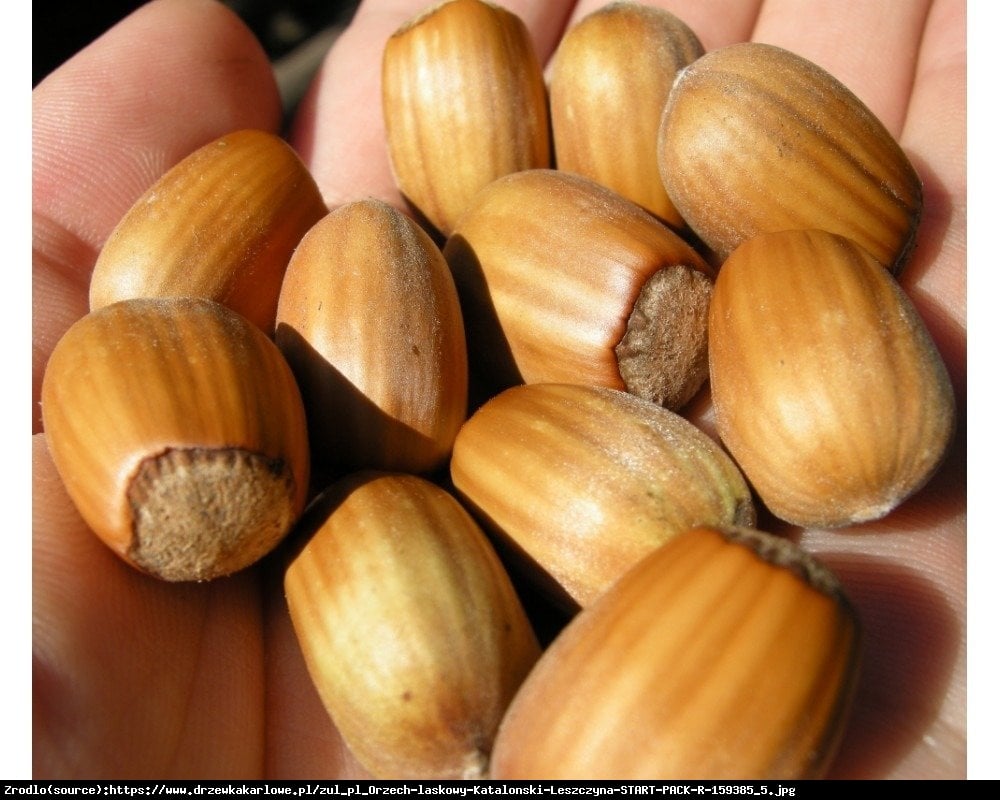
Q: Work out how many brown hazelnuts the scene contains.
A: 11